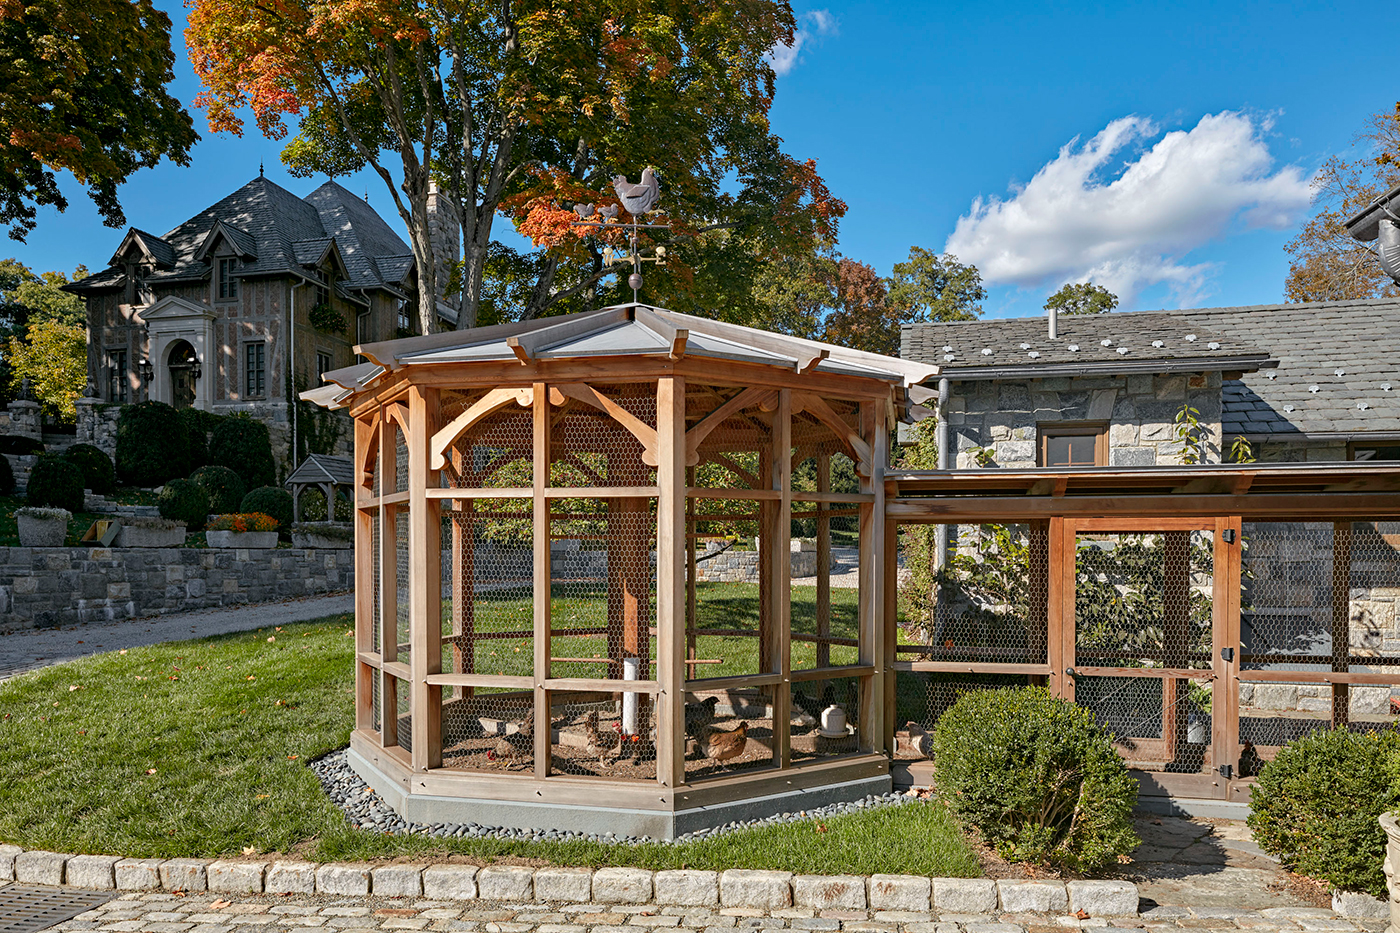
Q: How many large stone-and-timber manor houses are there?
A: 1